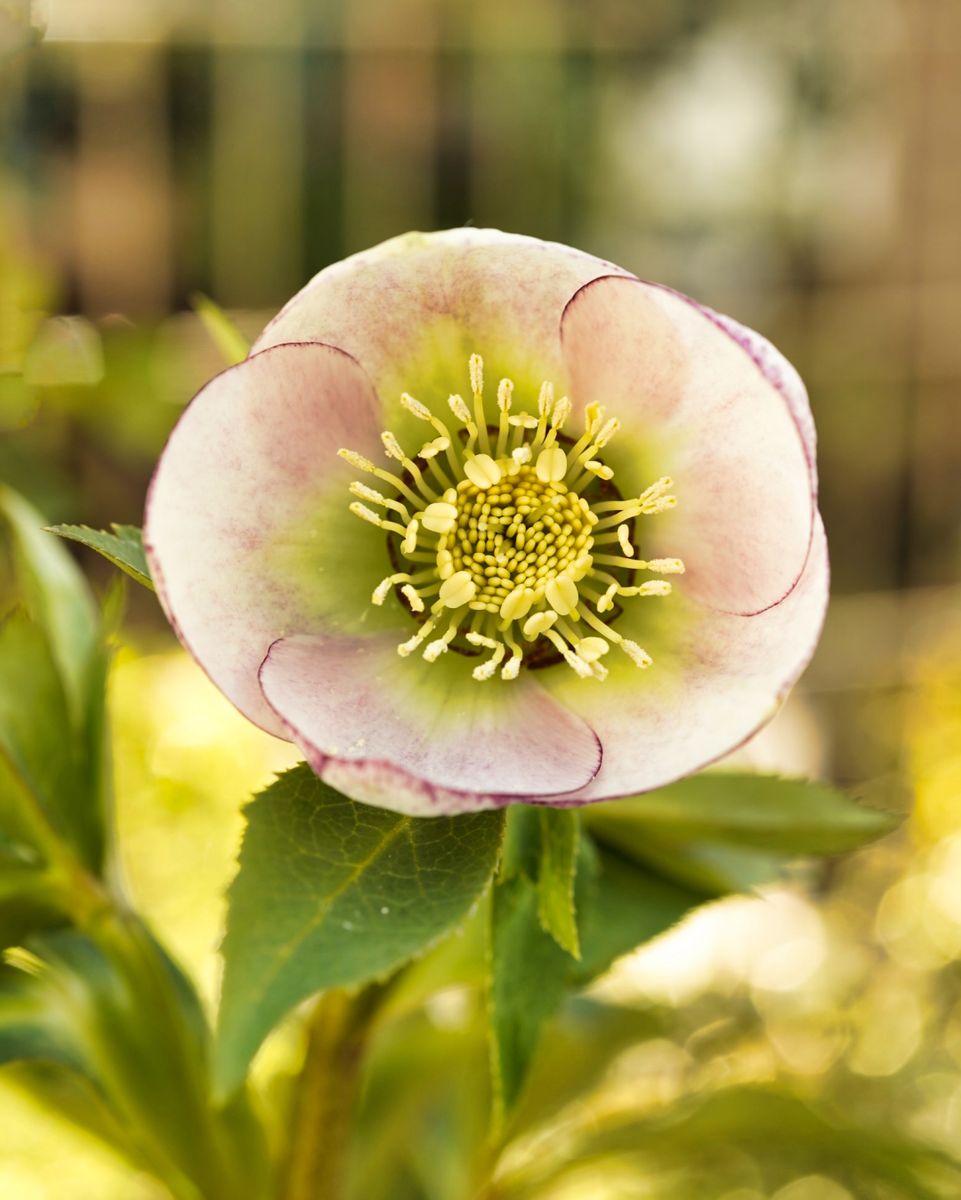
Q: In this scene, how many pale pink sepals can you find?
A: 5